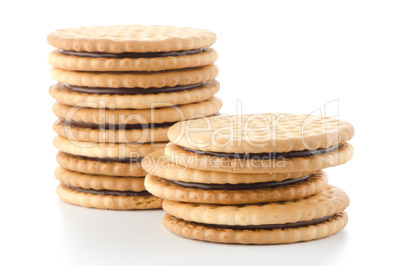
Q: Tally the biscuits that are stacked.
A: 8